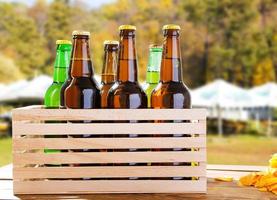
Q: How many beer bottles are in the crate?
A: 6